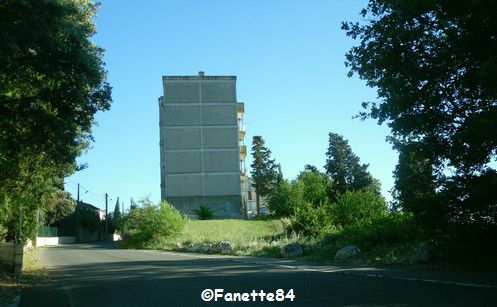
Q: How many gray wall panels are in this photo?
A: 10